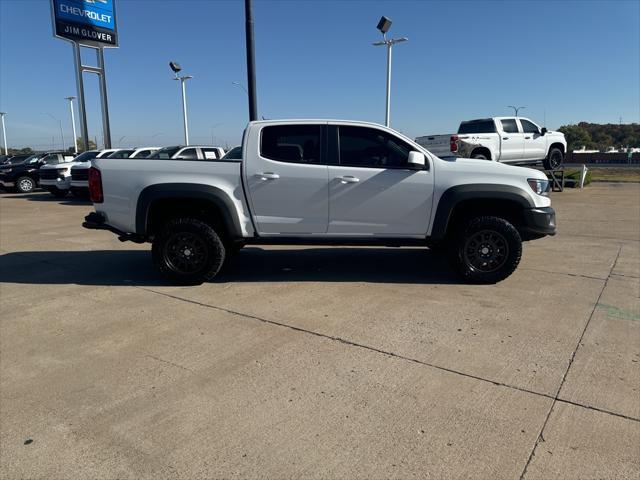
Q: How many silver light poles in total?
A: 4